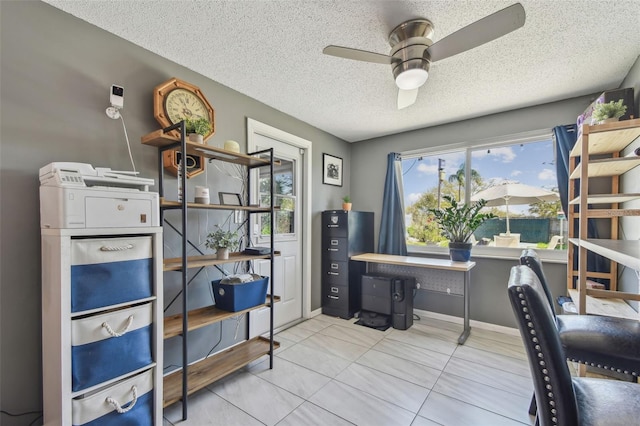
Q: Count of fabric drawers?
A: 3